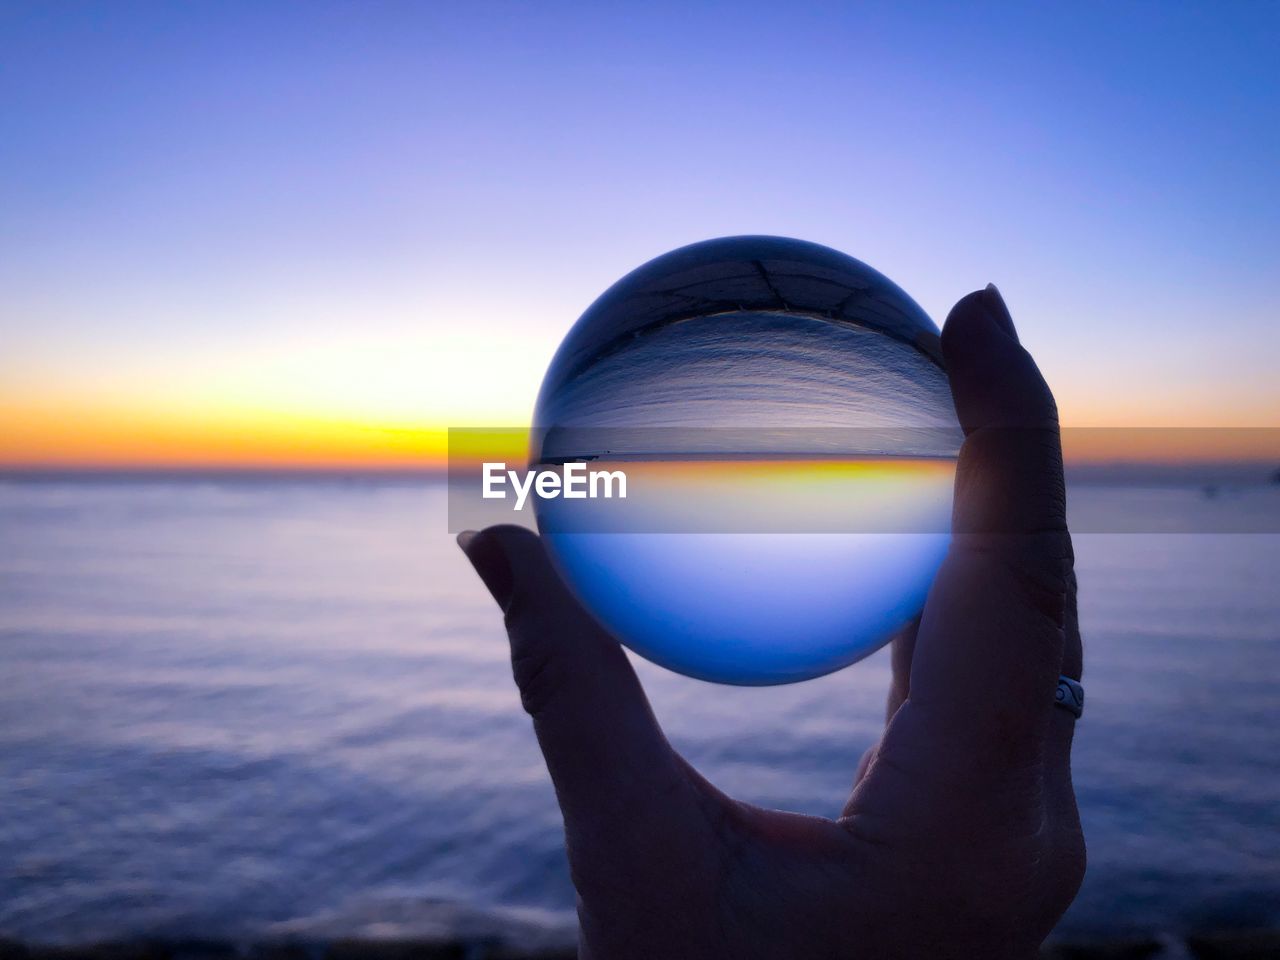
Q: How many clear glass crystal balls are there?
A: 1